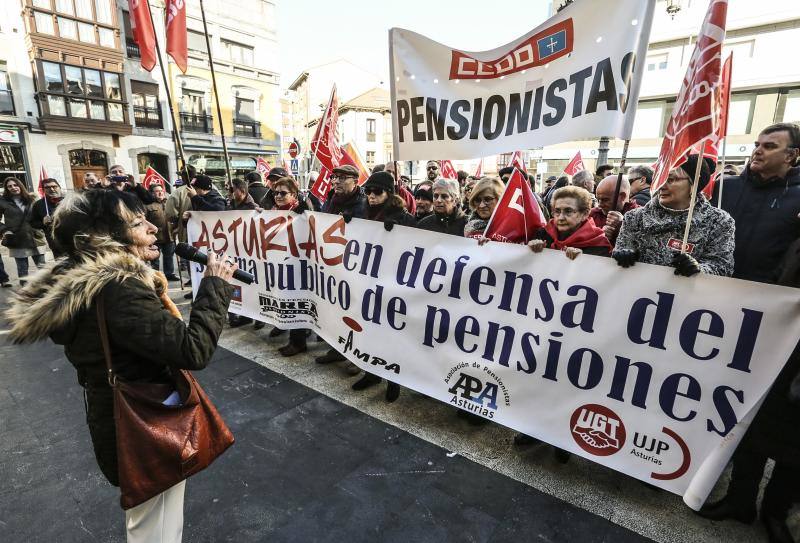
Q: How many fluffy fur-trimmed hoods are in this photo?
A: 1